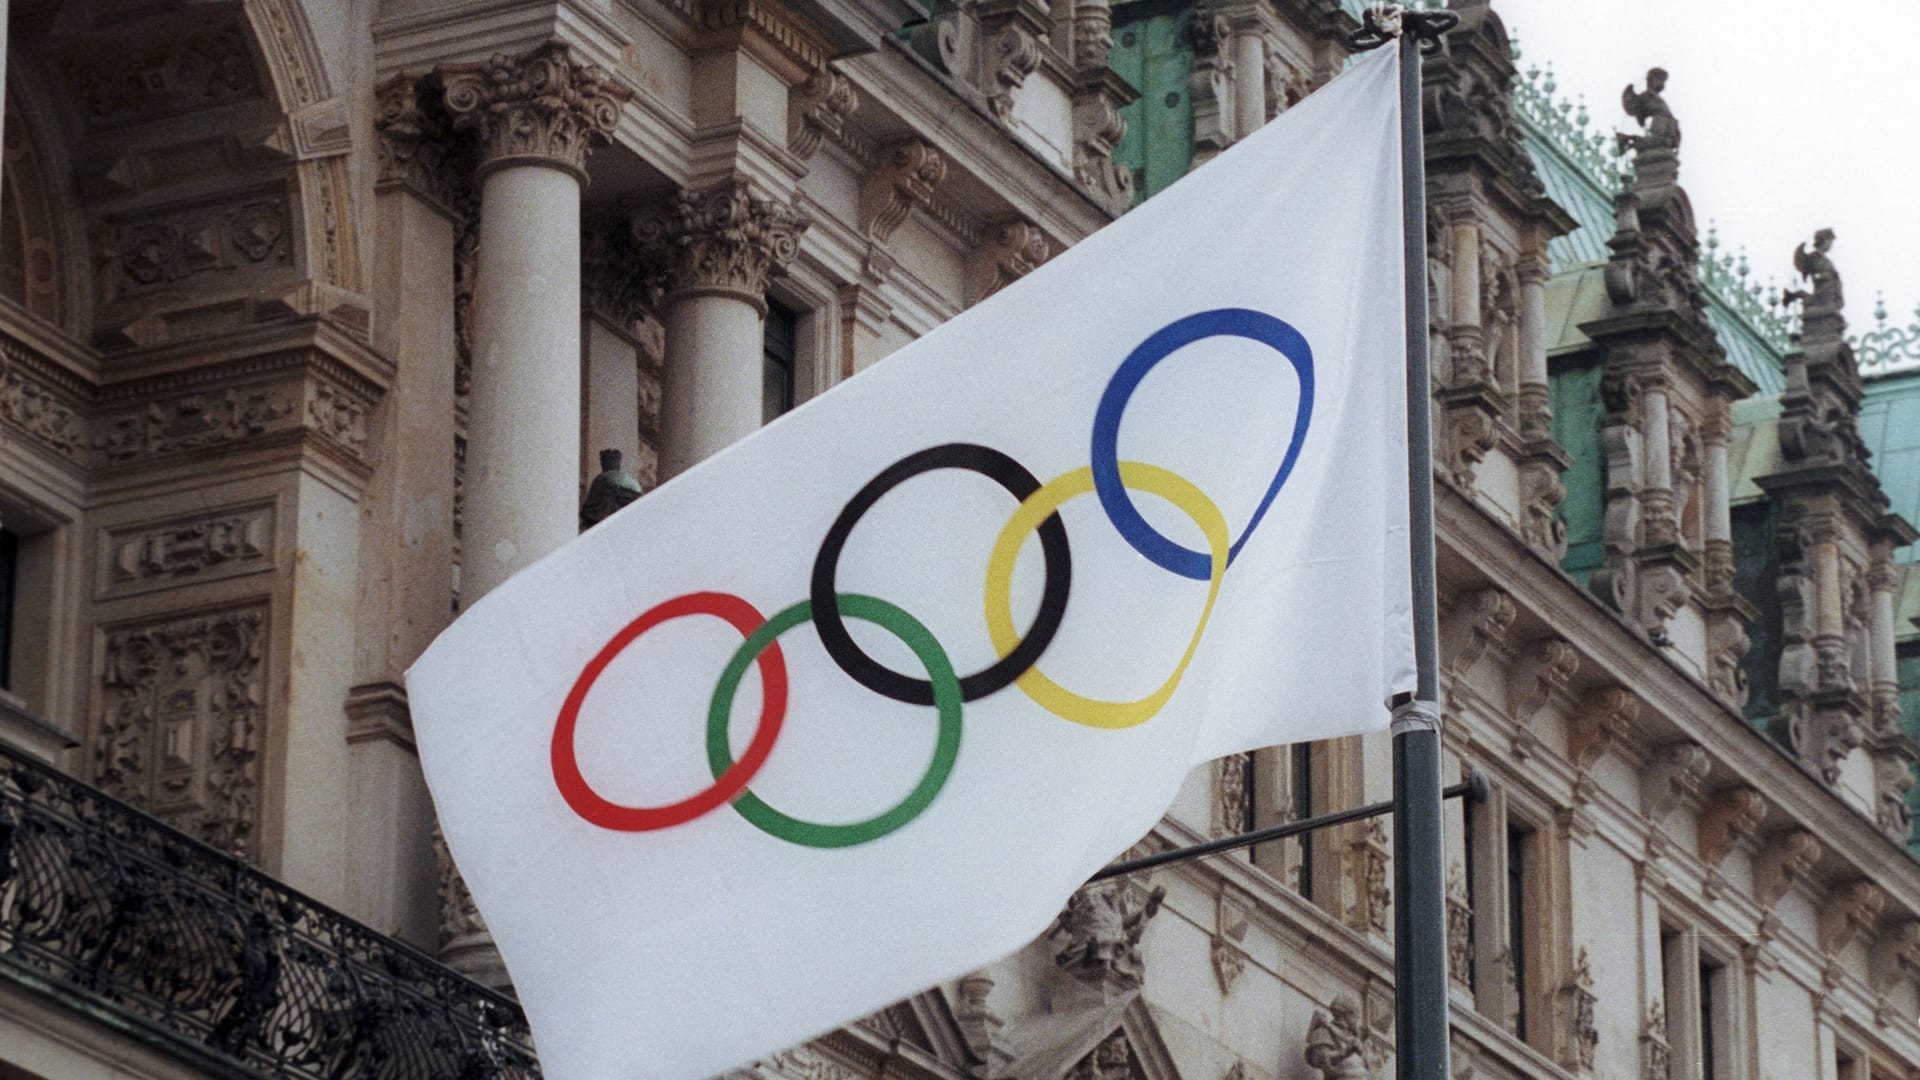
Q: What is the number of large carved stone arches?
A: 1